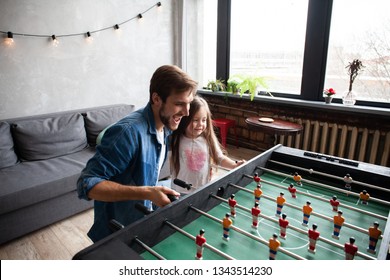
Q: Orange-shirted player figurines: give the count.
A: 9